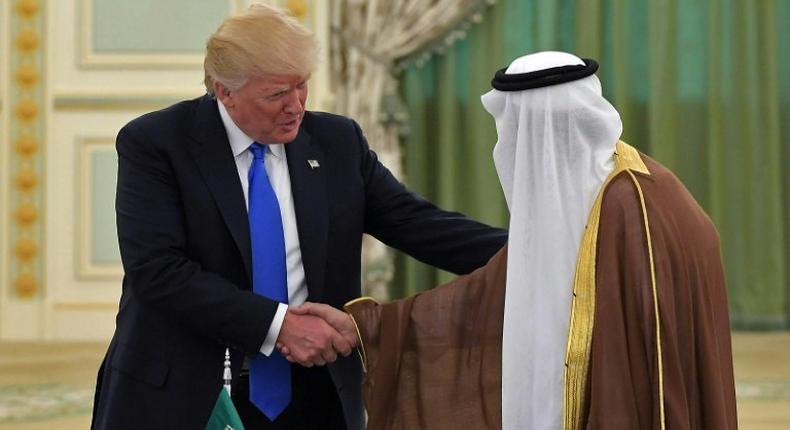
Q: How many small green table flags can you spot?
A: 1